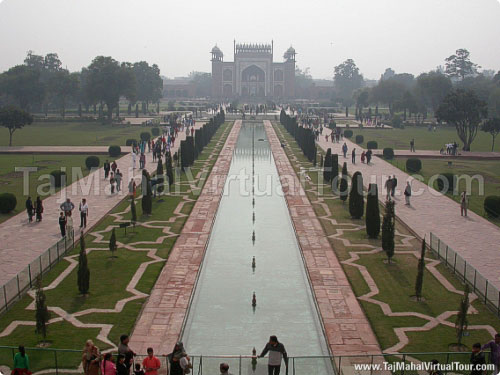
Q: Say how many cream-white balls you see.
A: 0